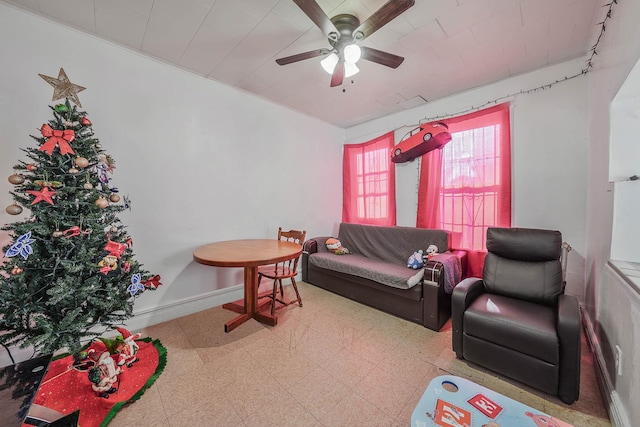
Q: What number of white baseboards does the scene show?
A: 2